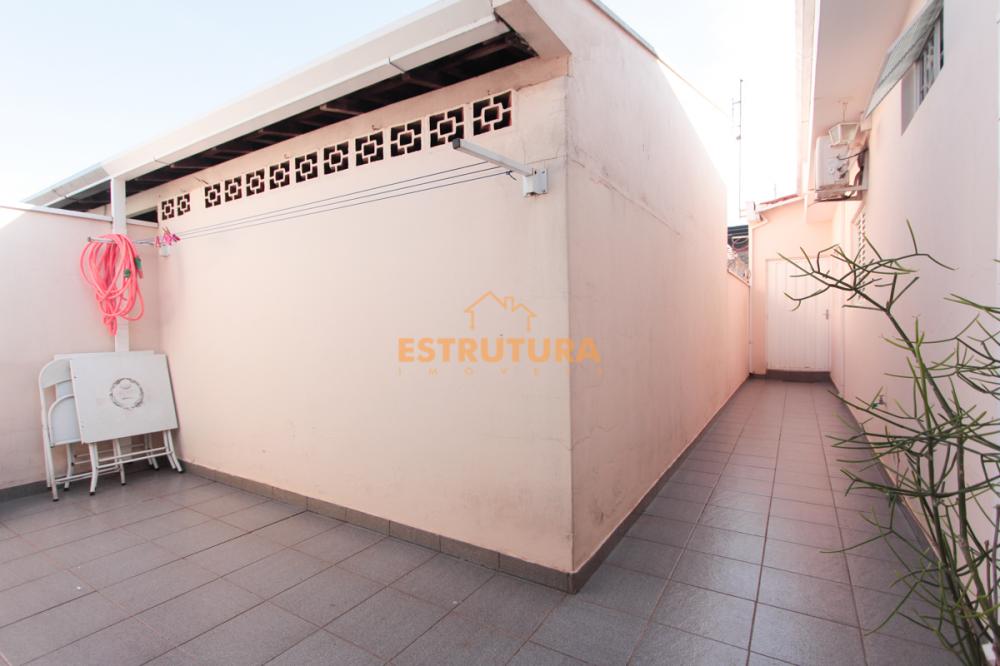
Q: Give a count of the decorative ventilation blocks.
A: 12